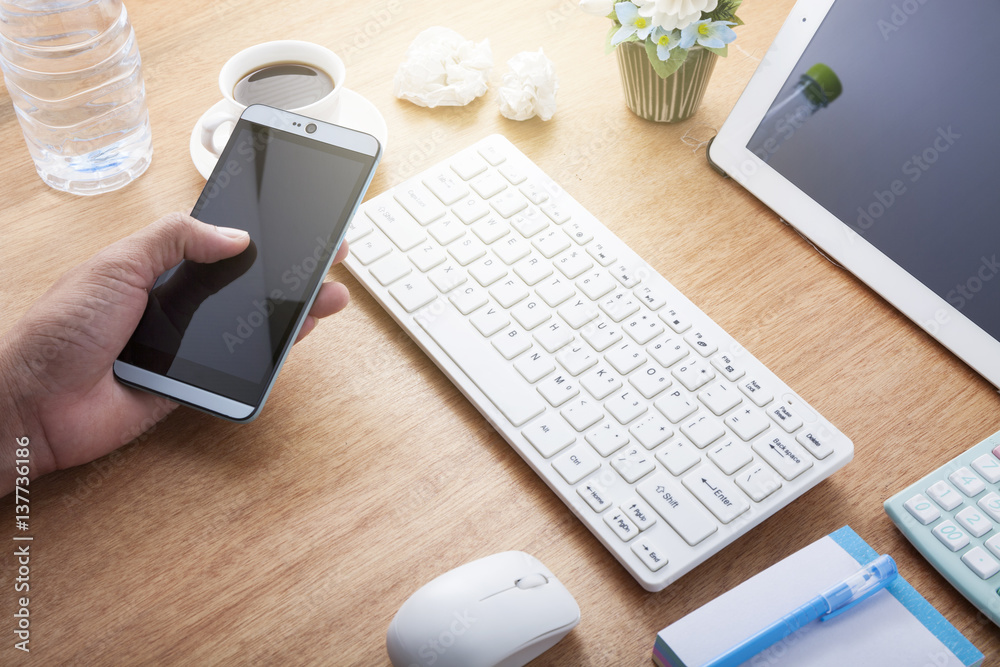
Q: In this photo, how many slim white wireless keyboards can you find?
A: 1